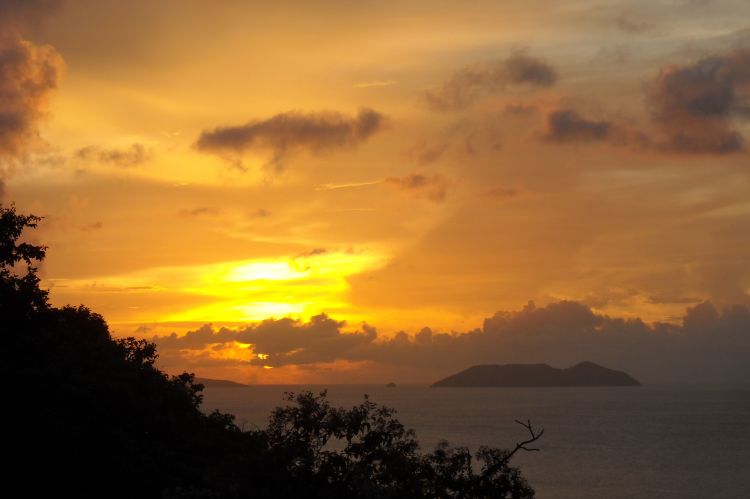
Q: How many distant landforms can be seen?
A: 3